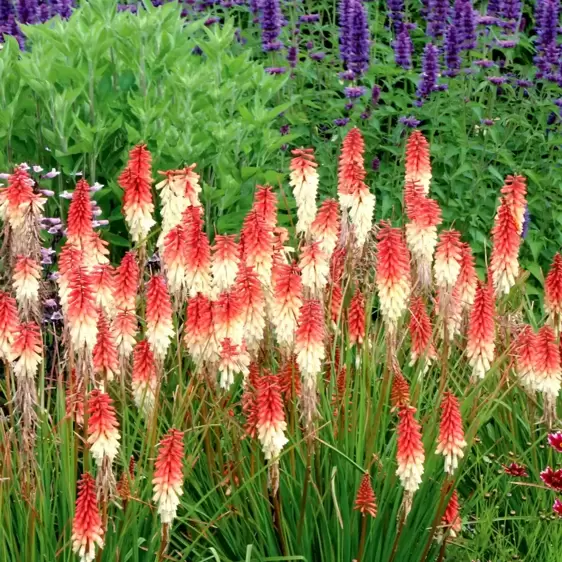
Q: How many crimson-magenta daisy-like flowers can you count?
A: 4